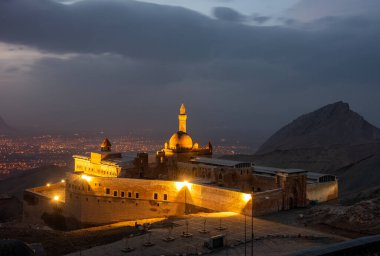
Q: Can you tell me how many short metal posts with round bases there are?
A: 6